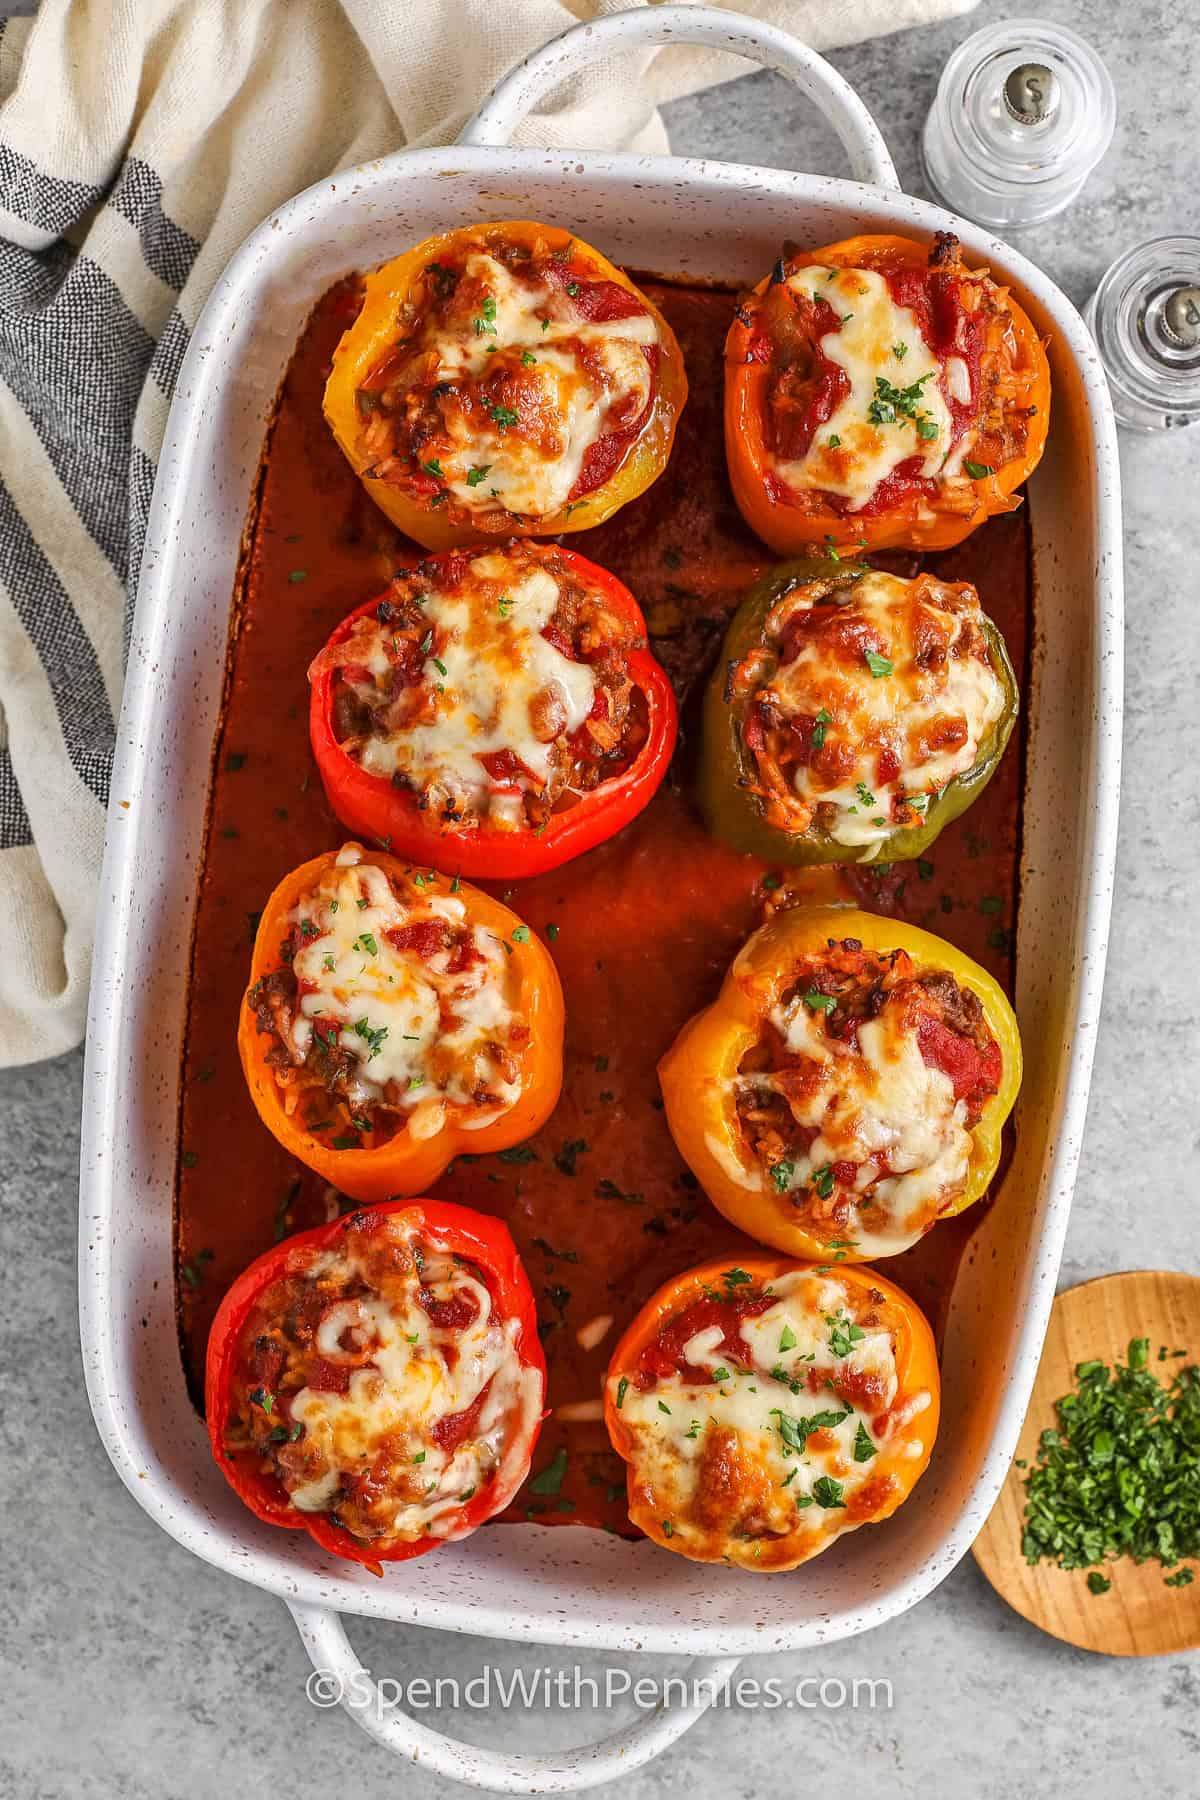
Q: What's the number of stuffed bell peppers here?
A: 8